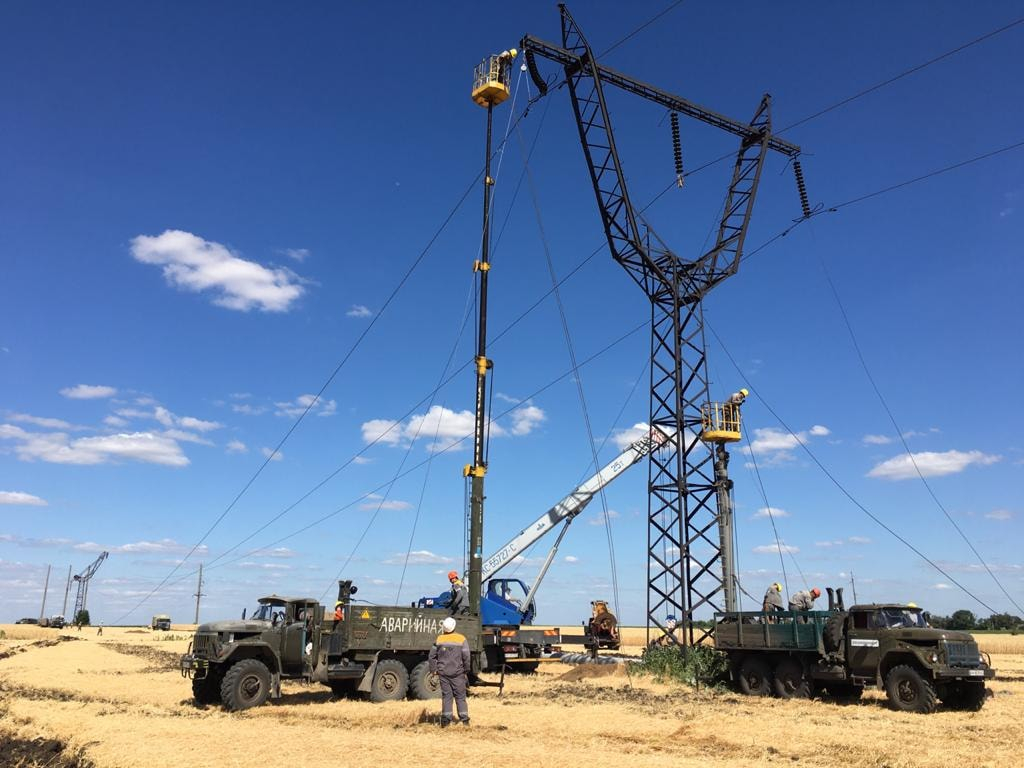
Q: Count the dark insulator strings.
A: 3